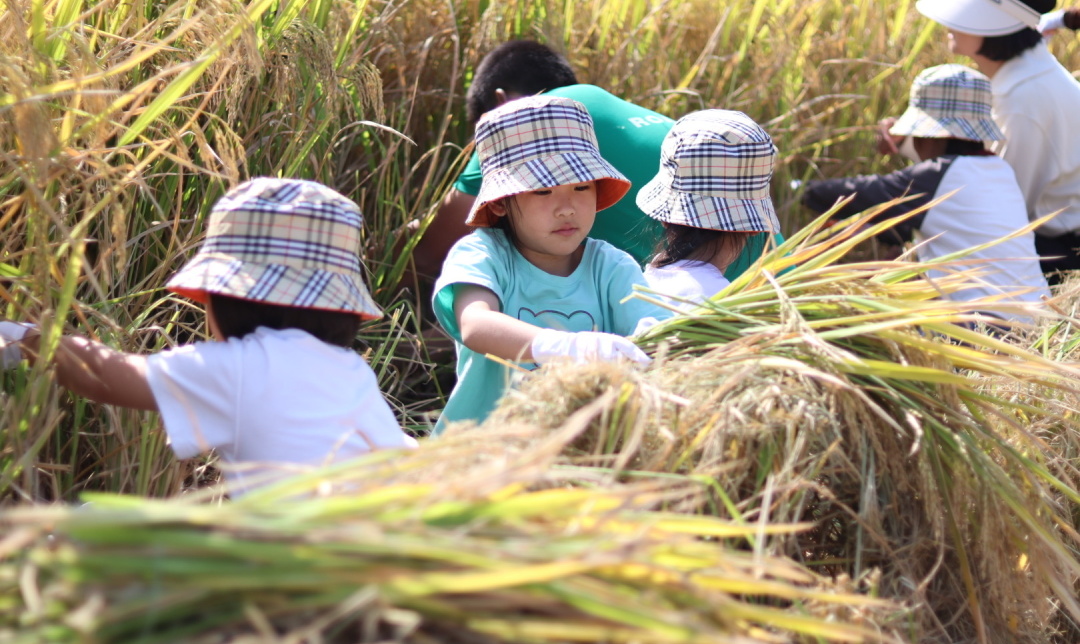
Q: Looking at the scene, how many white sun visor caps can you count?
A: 1